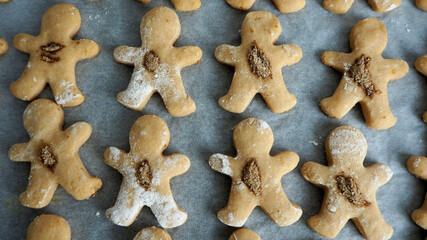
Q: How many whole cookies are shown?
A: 8